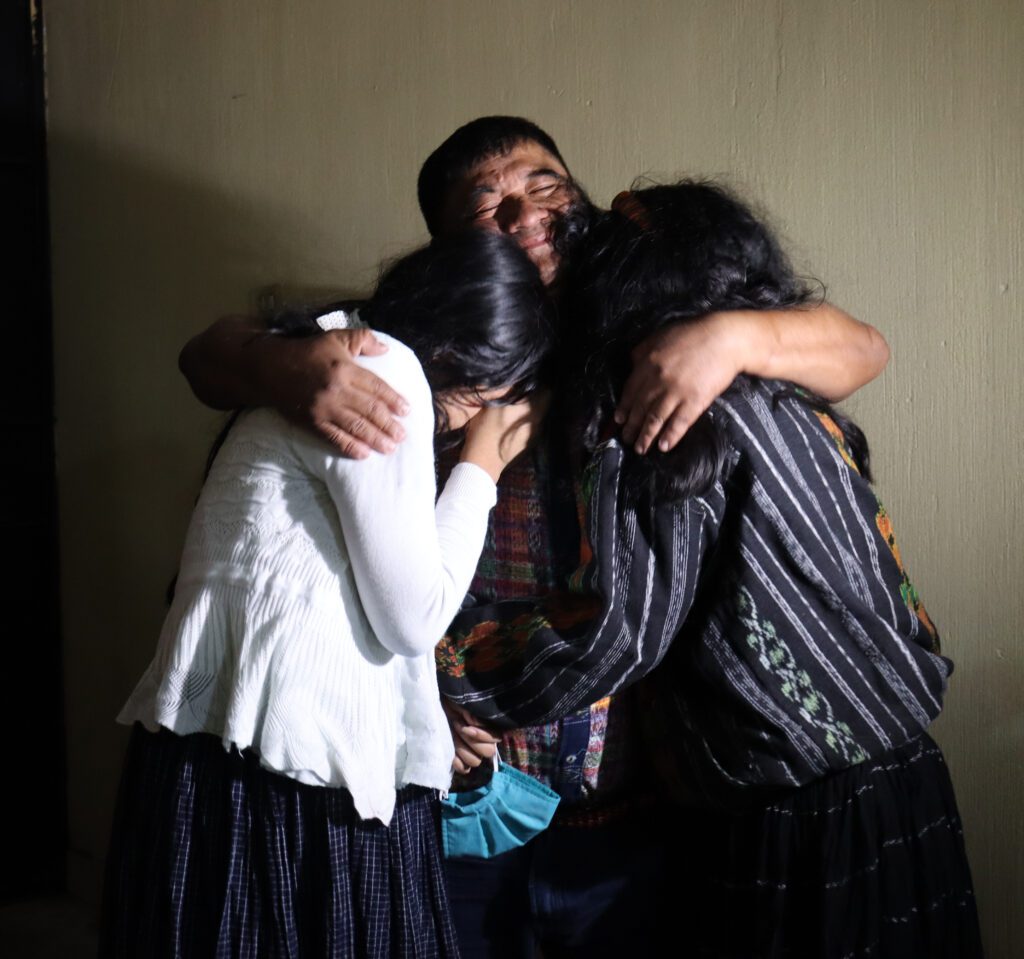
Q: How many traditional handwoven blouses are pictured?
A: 1